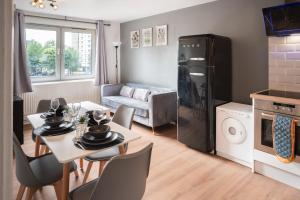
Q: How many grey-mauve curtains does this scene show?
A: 2